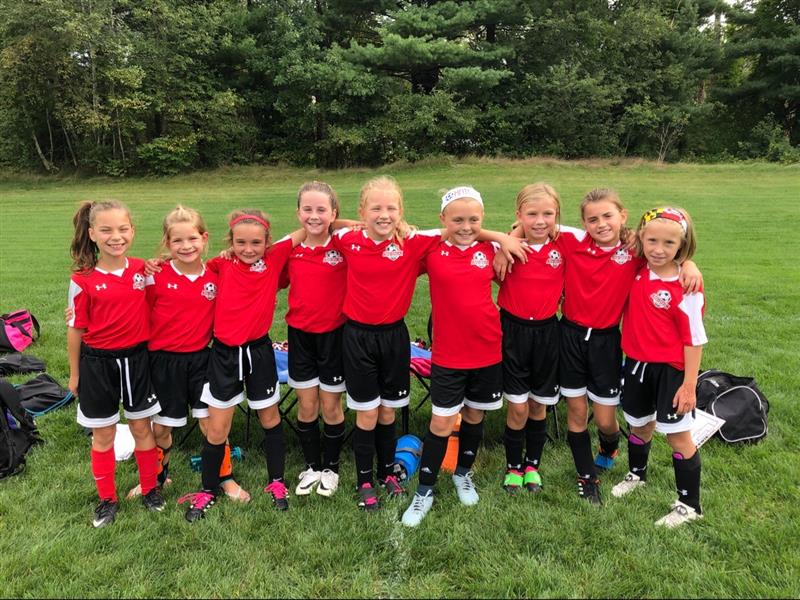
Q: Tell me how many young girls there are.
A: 9